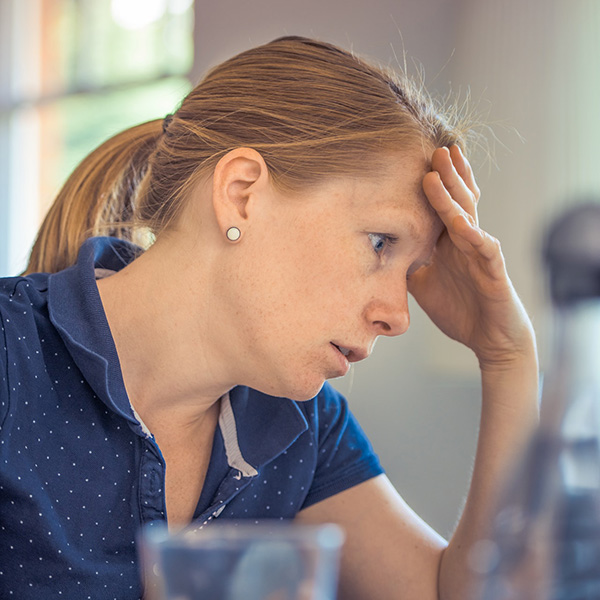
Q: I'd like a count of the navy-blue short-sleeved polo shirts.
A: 1